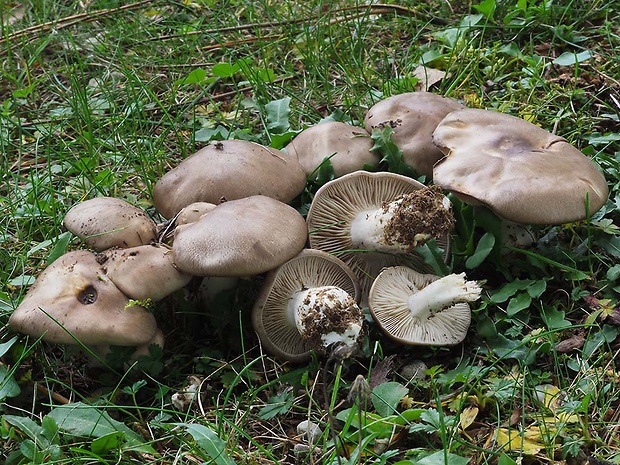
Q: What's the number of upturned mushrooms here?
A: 3